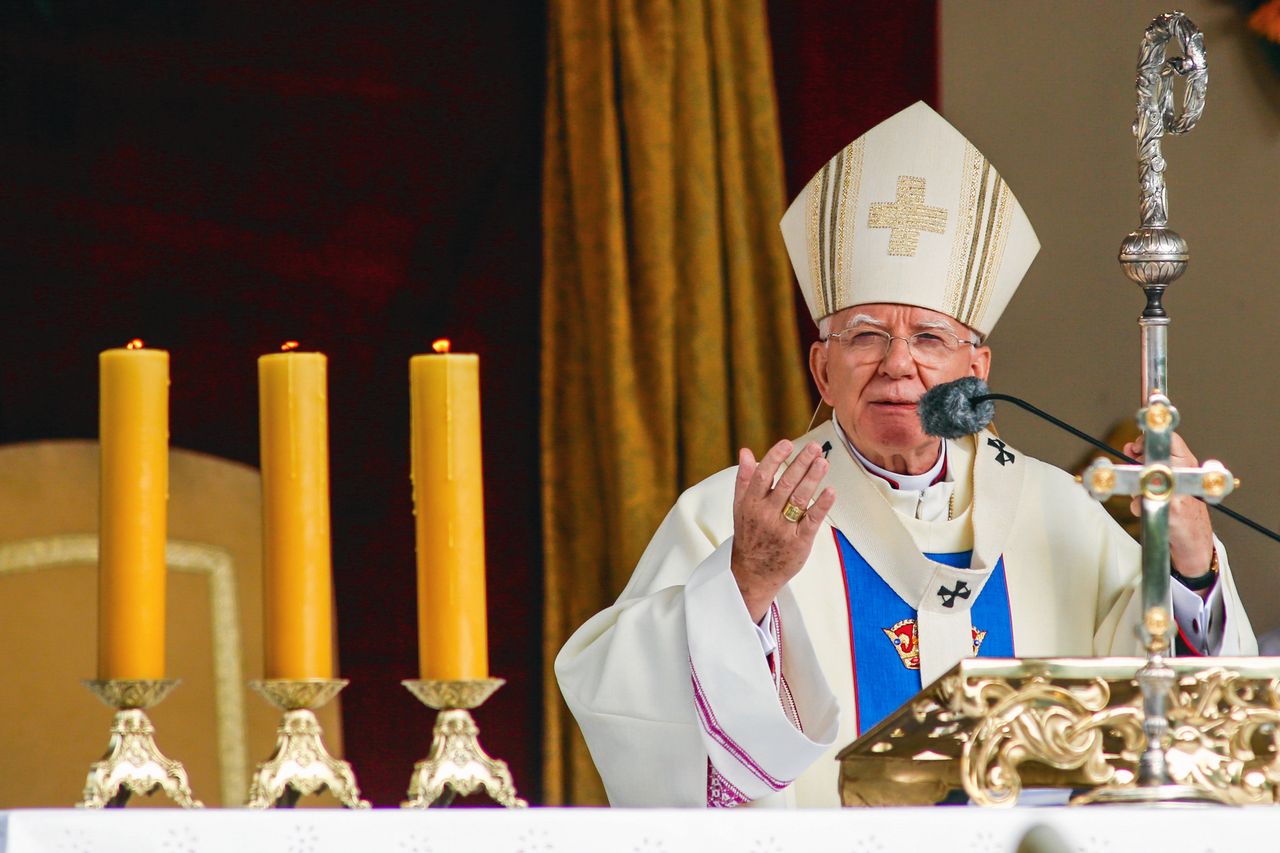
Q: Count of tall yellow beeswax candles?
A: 3